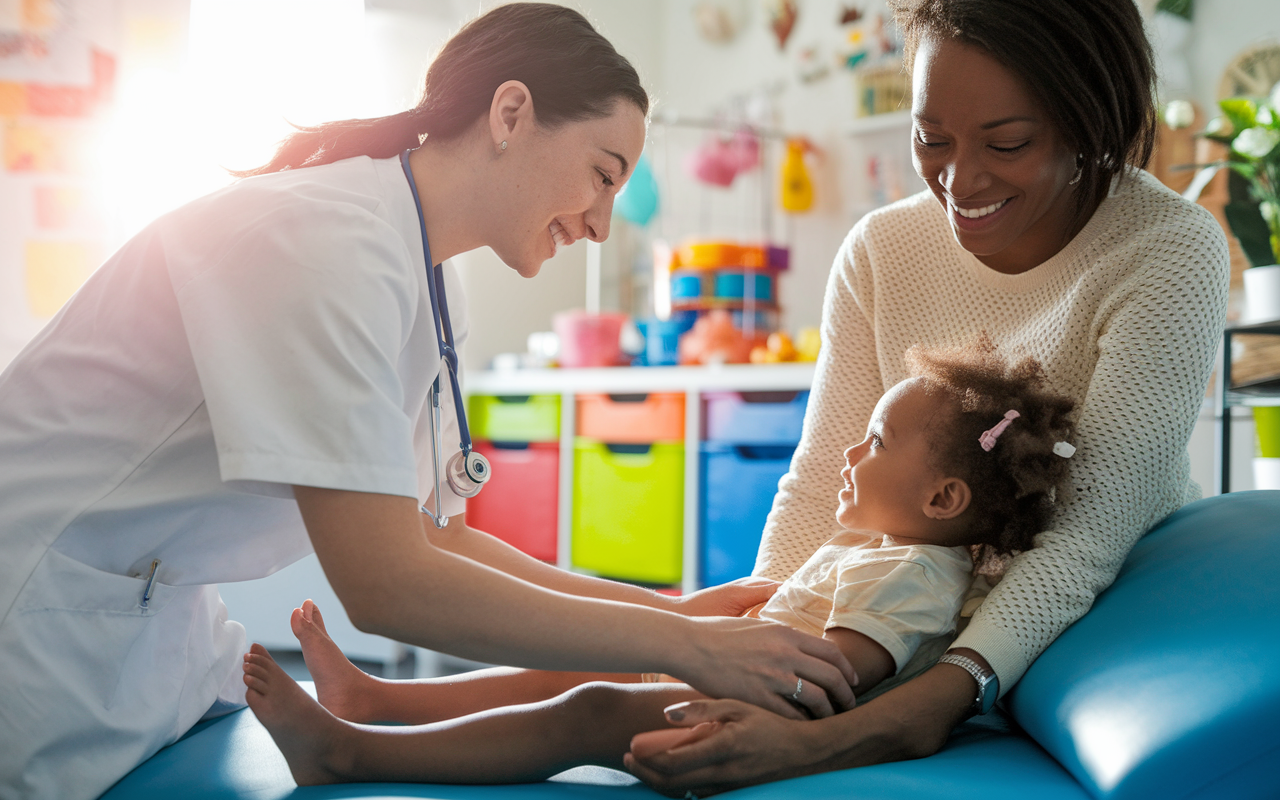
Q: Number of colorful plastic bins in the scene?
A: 6